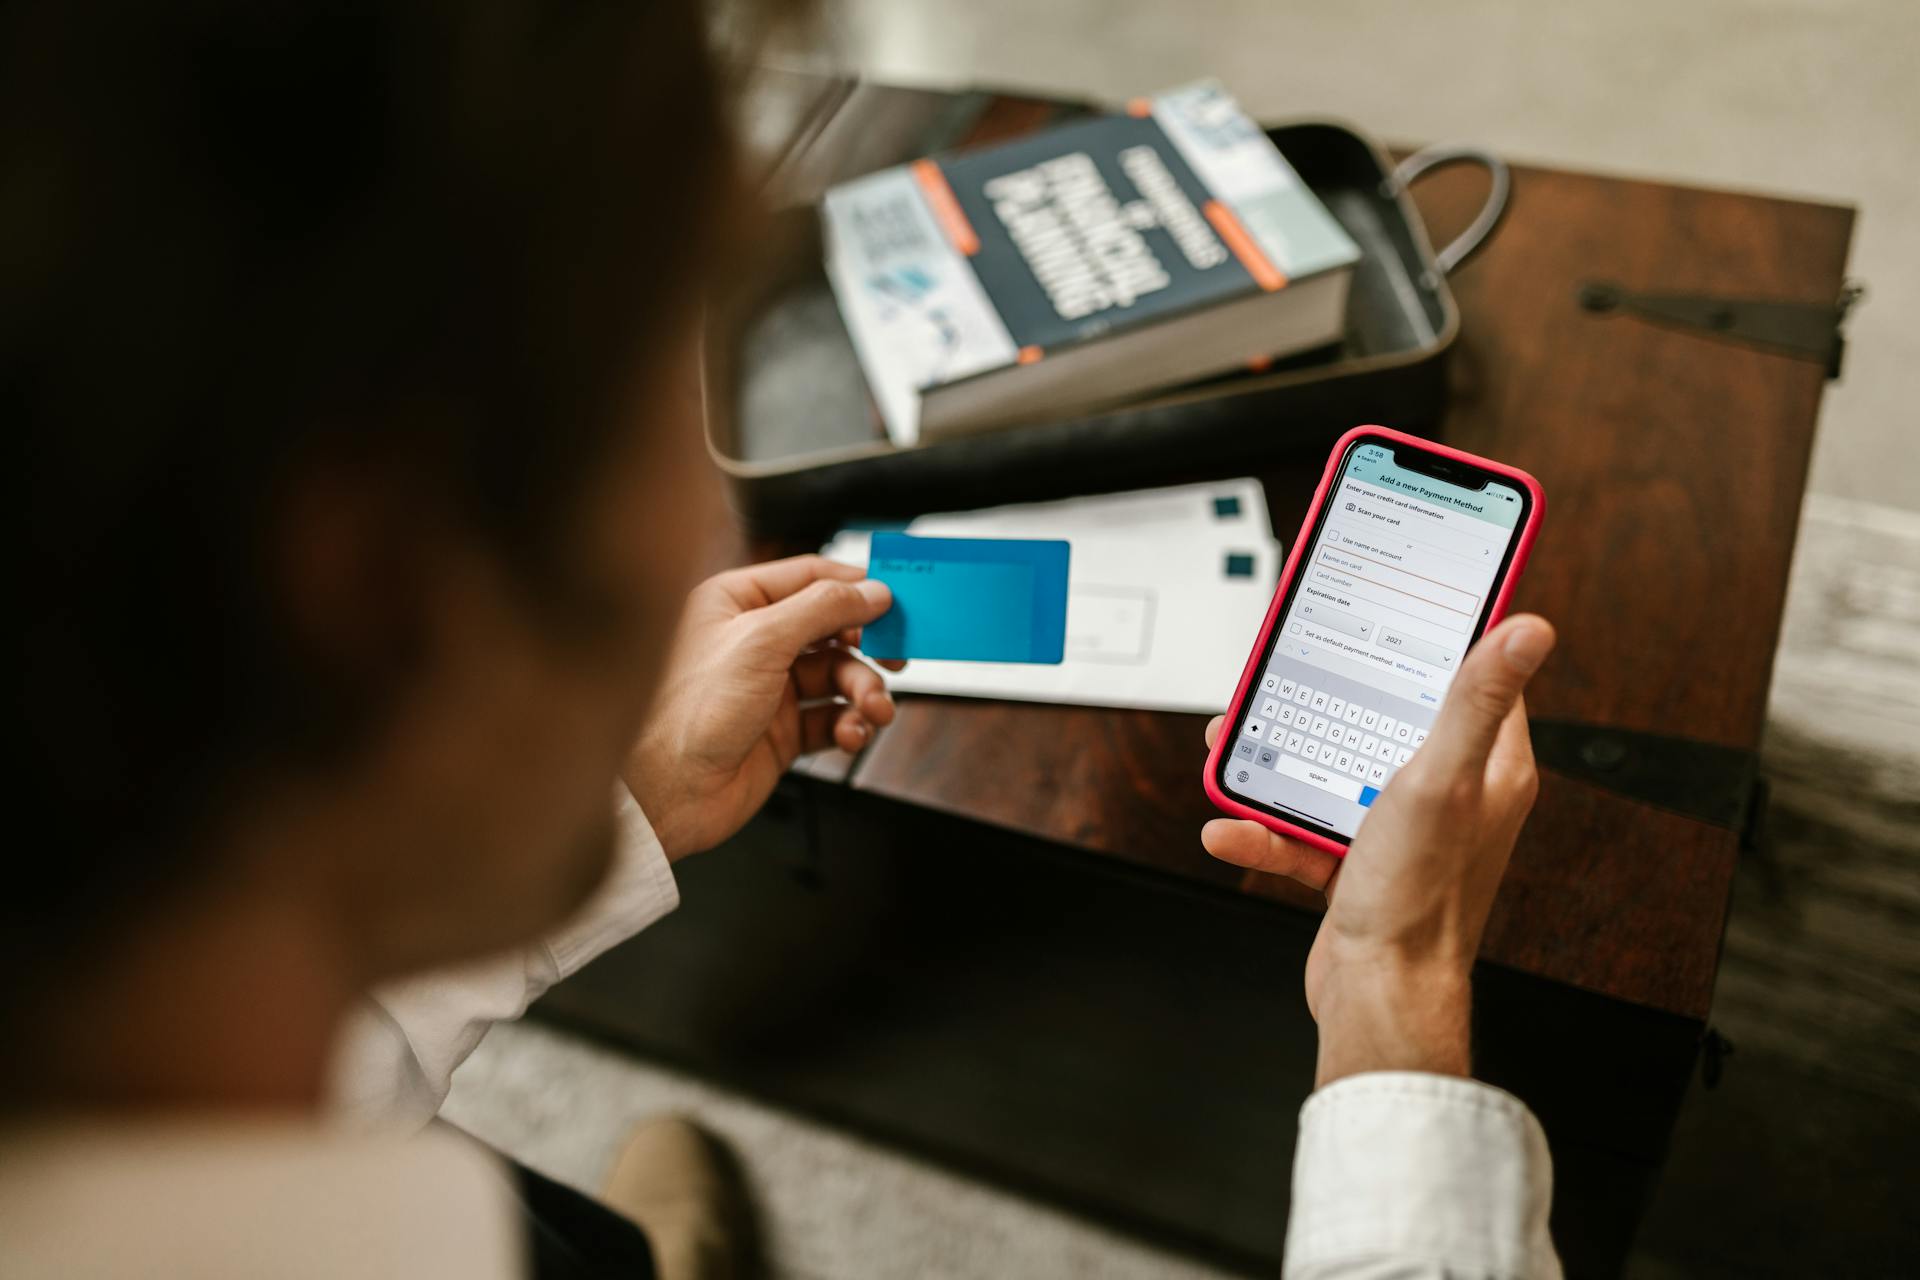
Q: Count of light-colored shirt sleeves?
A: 2